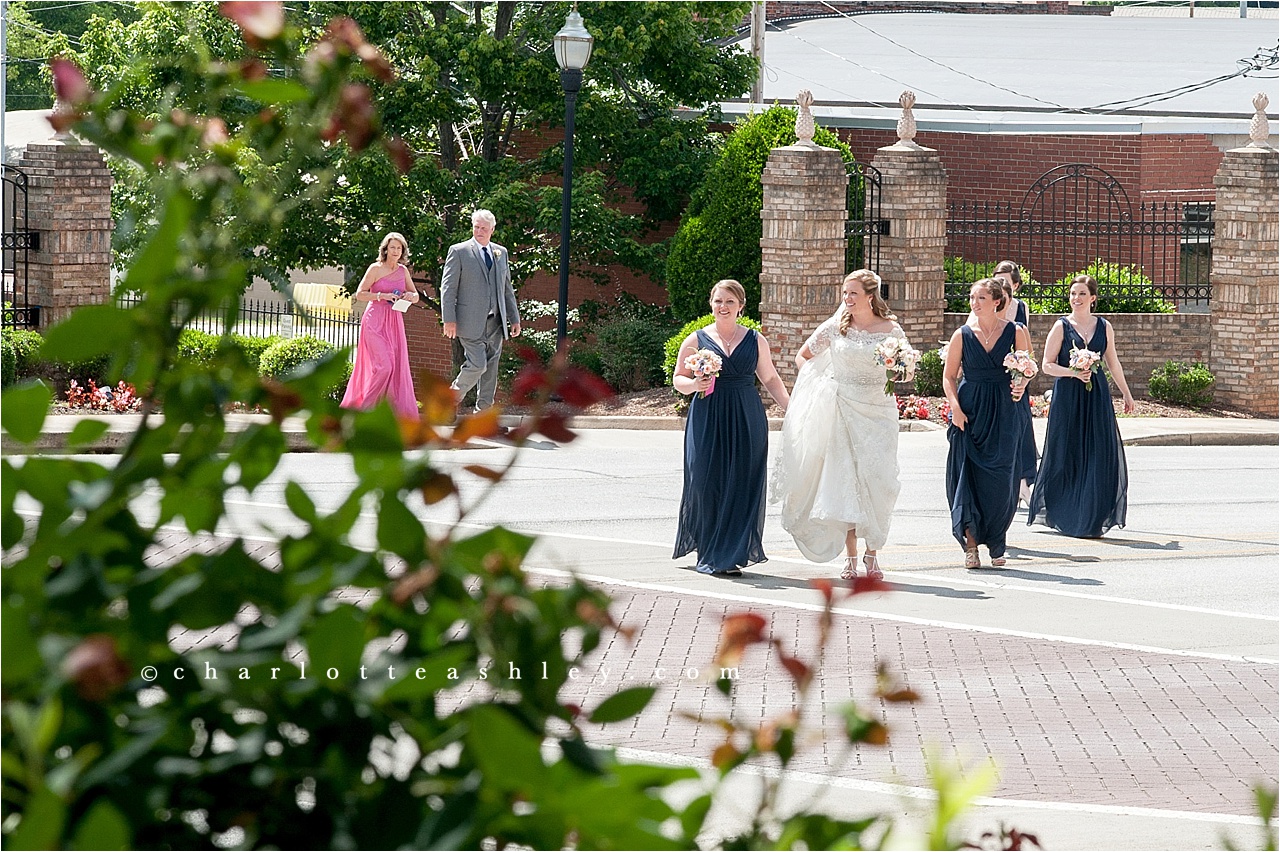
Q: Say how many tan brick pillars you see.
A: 4